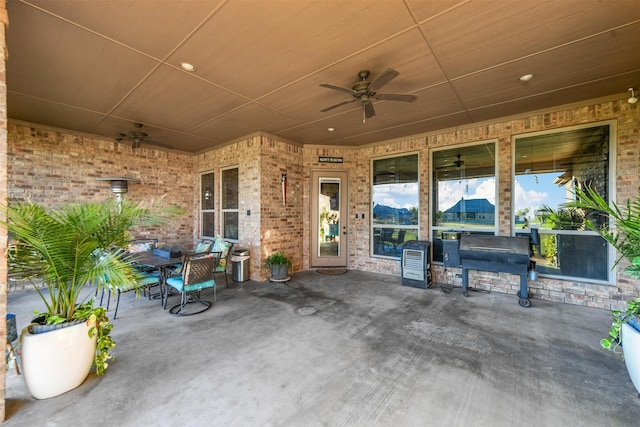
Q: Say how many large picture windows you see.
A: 3